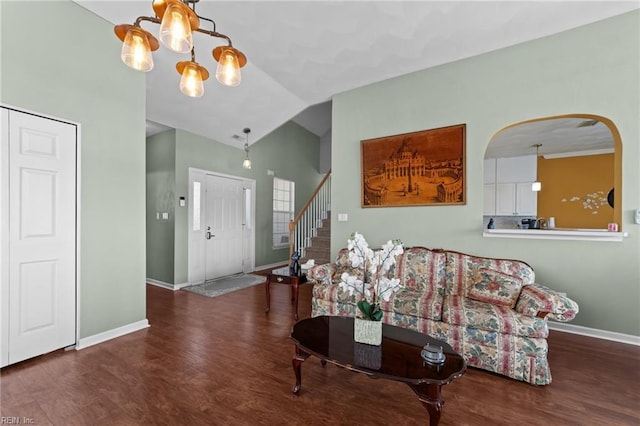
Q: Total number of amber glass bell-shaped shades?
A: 4